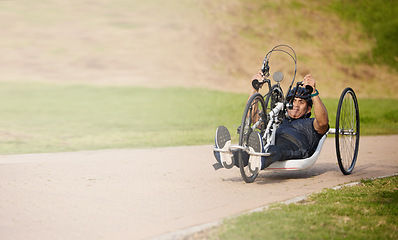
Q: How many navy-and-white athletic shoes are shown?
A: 2